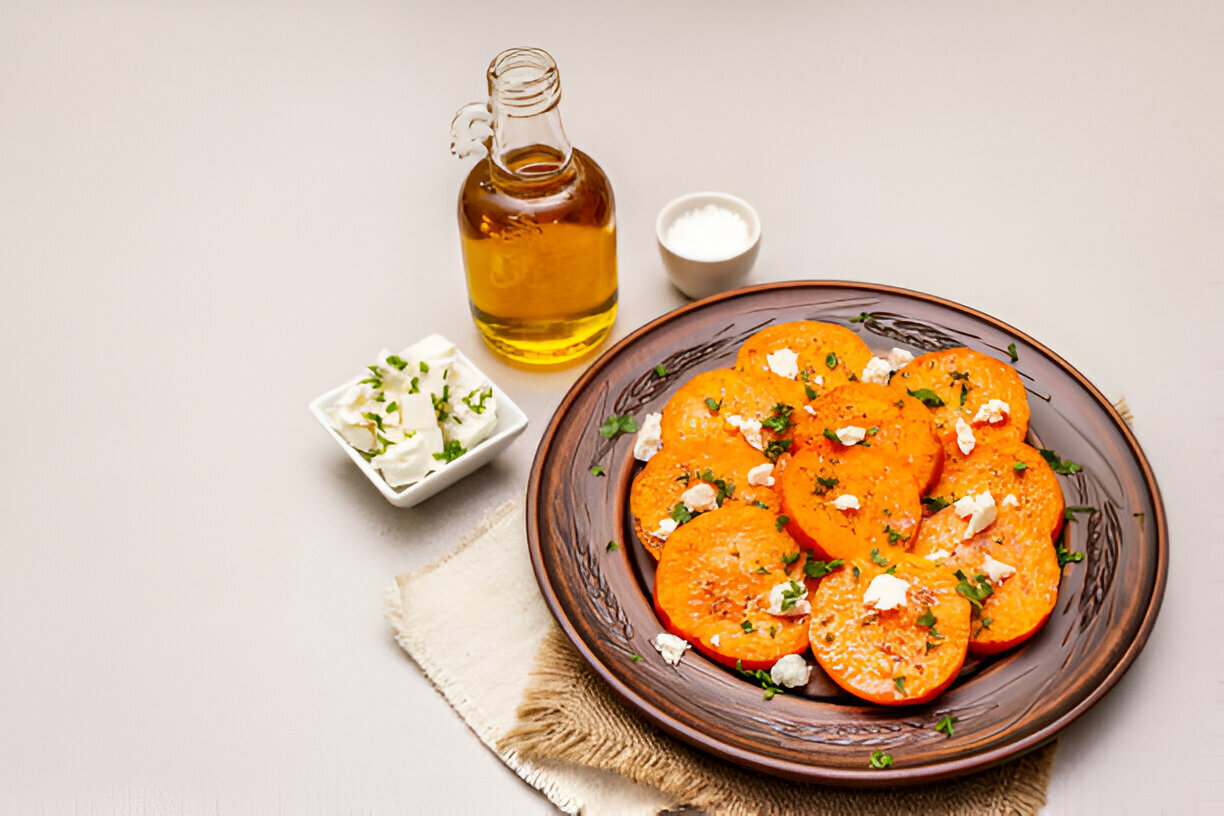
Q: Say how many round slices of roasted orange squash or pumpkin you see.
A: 10